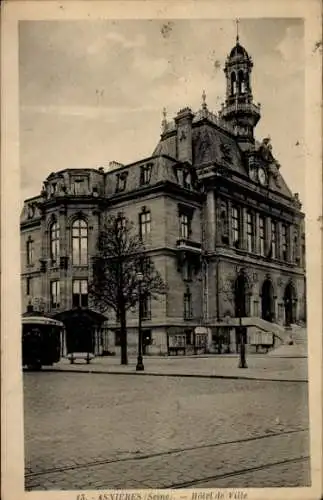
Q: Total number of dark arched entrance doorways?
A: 3